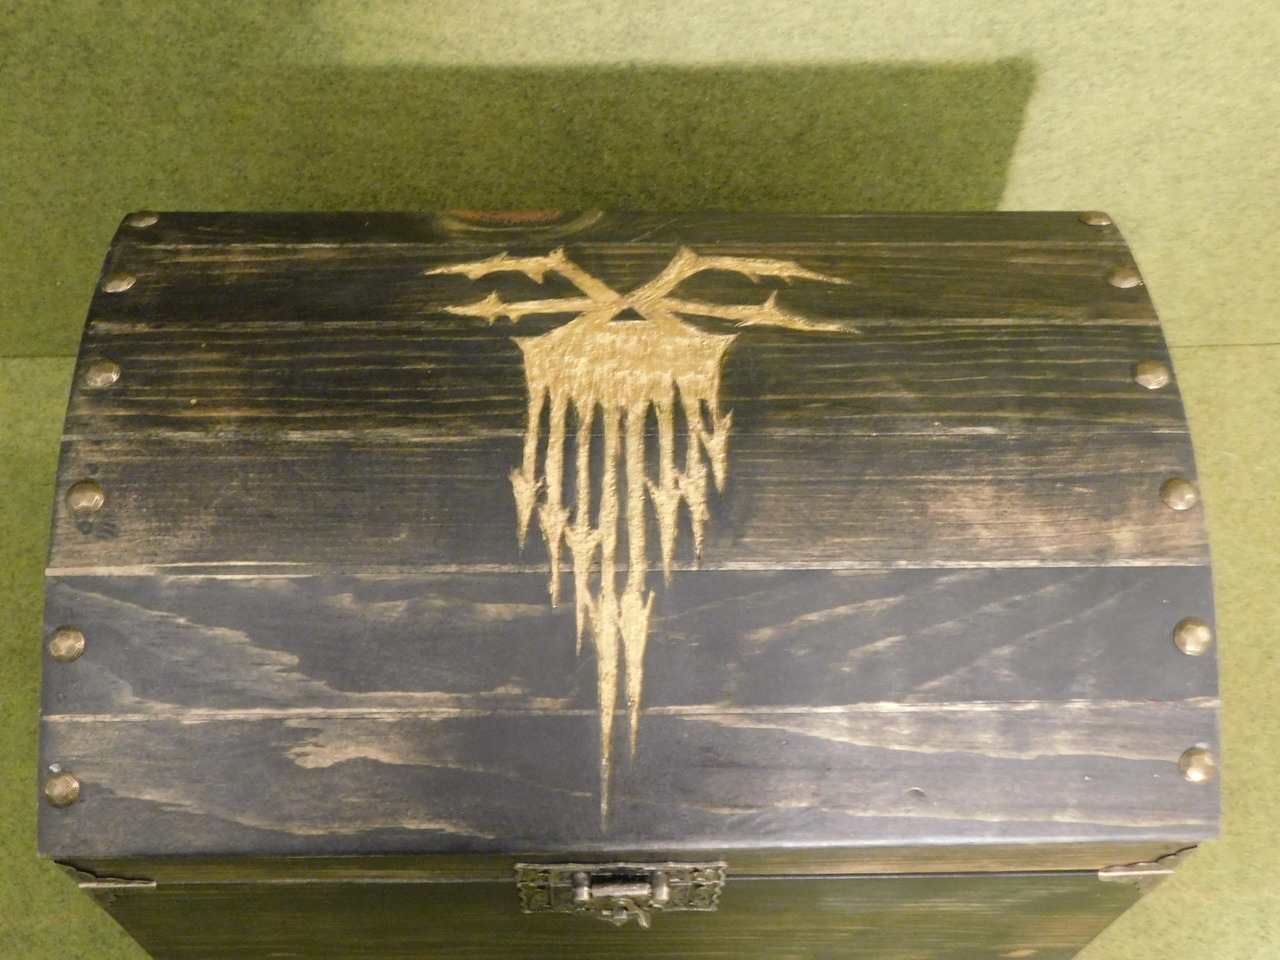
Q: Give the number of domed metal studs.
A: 12